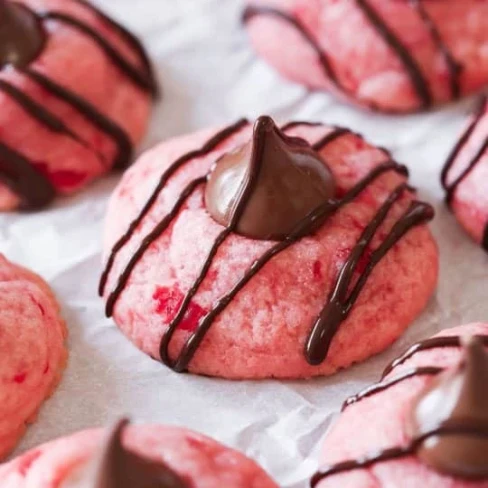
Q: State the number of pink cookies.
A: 7